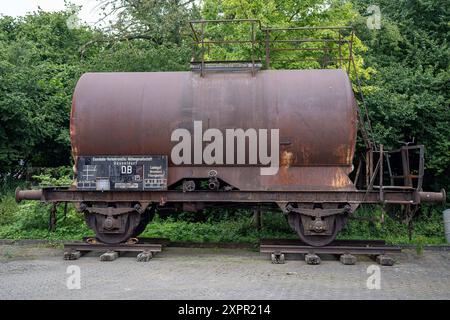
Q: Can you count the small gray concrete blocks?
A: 7